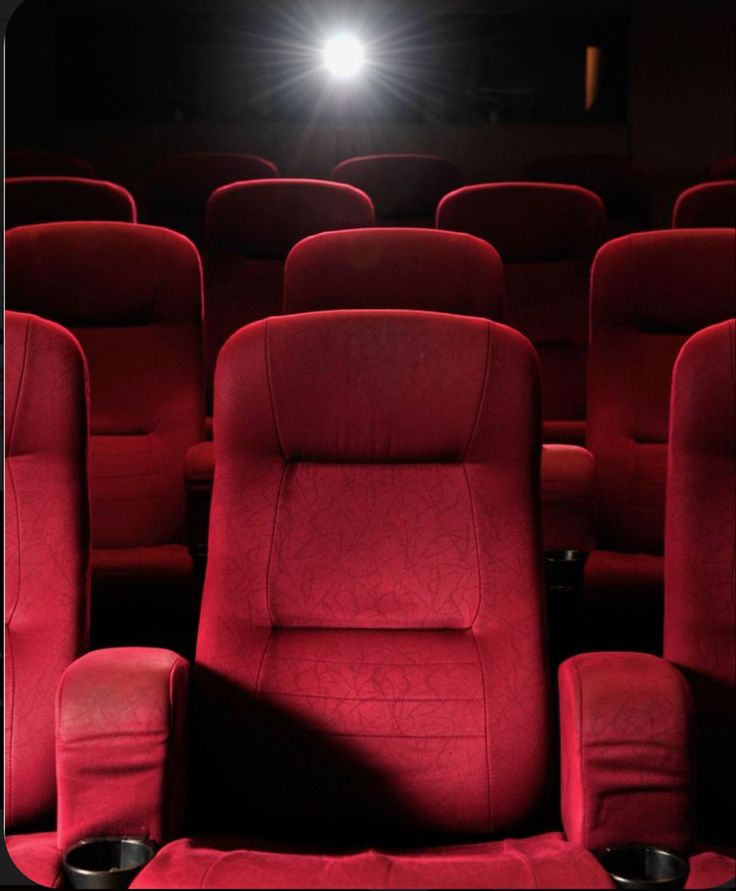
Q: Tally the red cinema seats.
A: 15